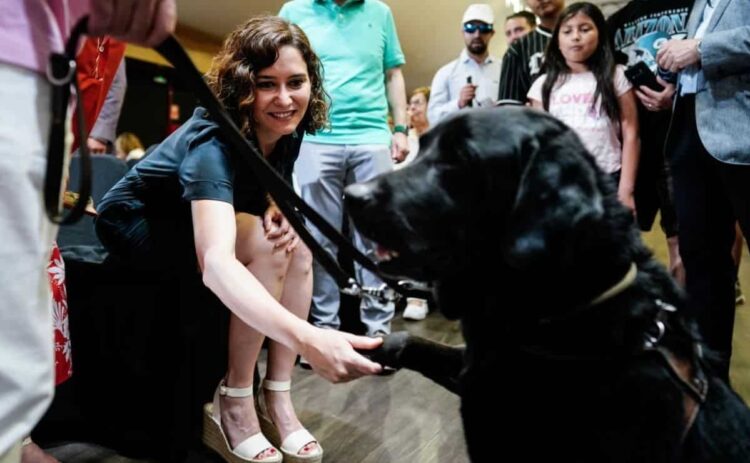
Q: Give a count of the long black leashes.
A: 1